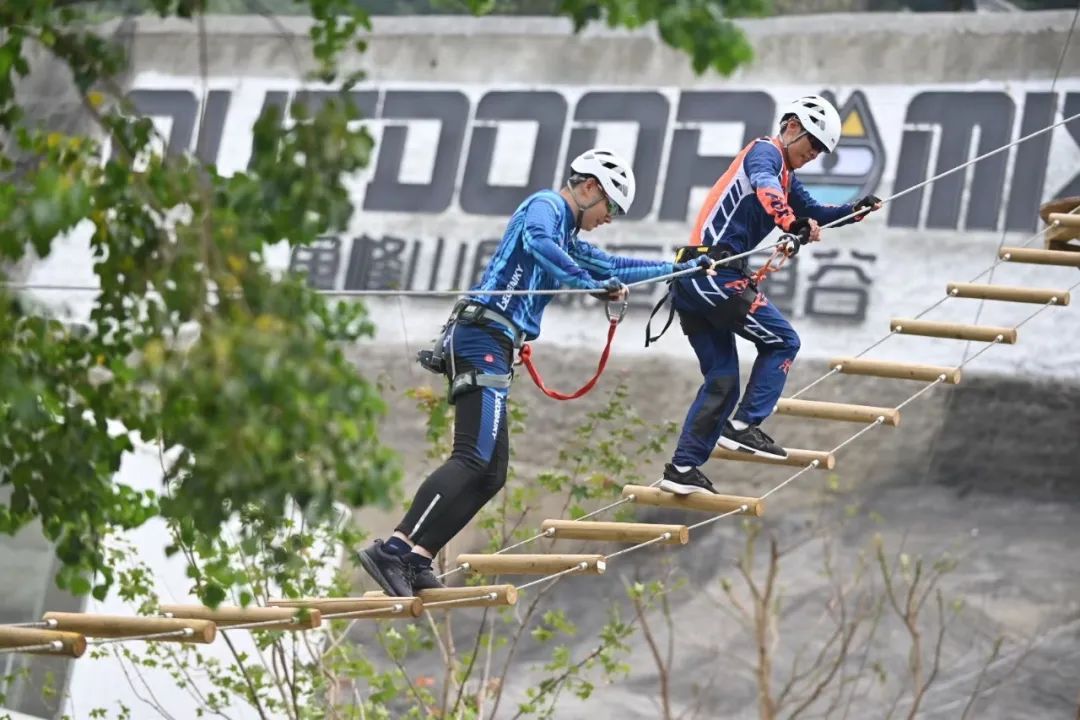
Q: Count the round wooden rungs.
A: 15